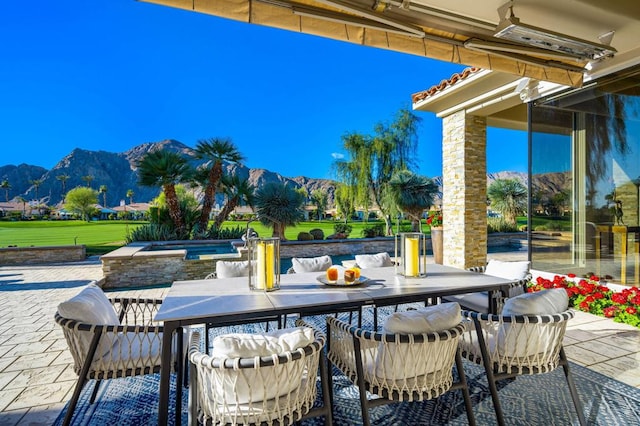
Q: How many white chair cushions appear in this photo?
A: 8